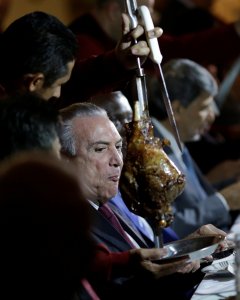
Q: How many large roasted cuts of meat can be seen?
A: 1